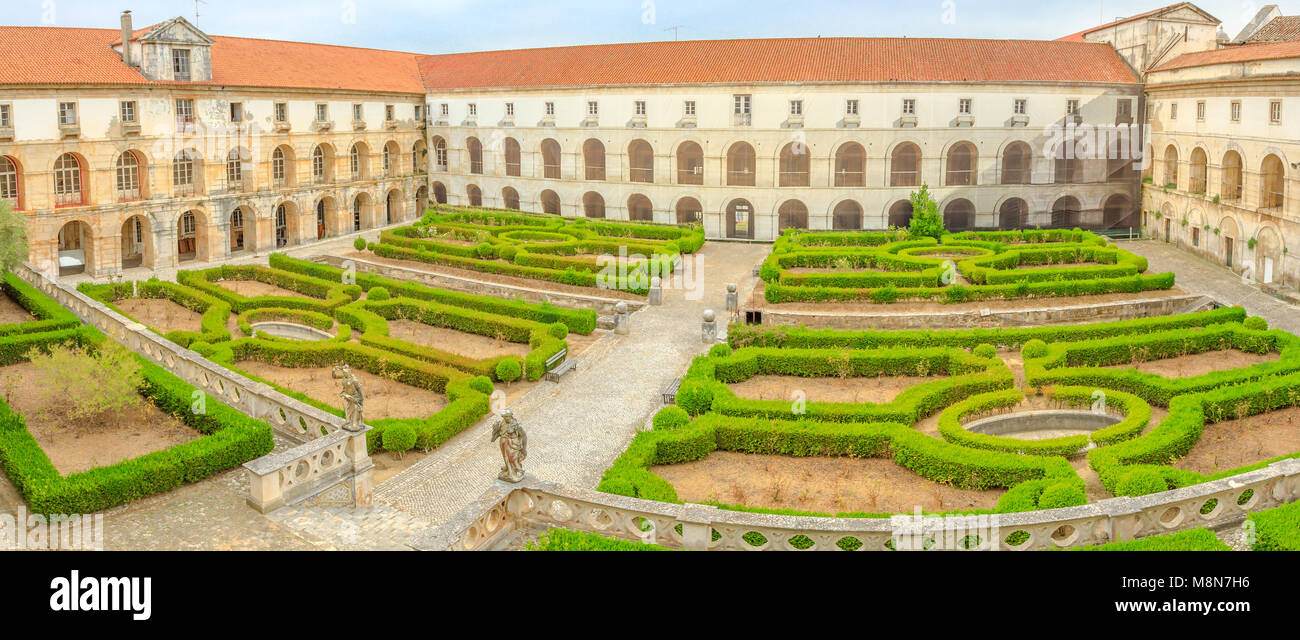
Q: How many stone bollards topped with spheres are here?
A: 4